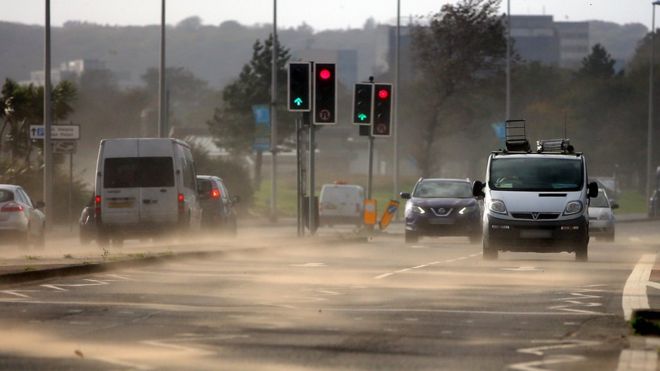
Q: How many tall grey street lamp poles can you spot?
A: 6